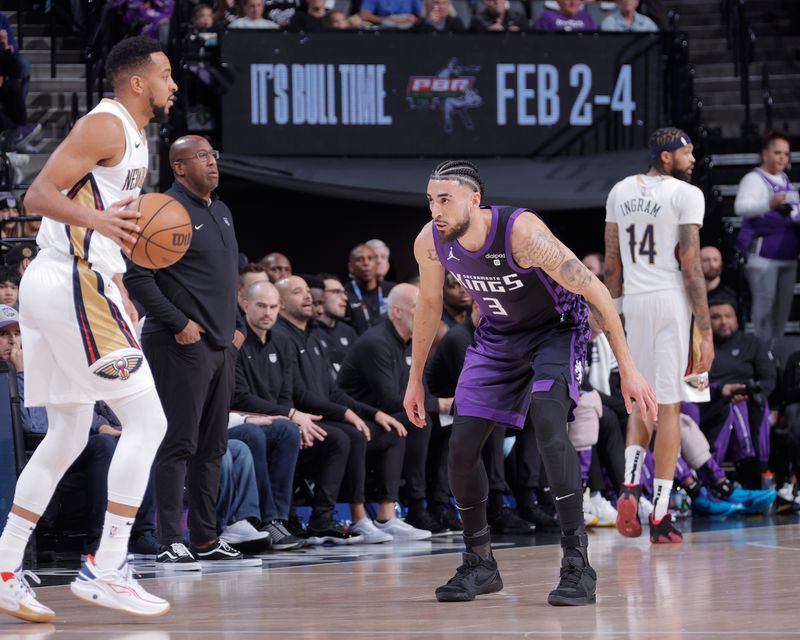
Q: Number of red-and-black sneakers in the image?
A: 2